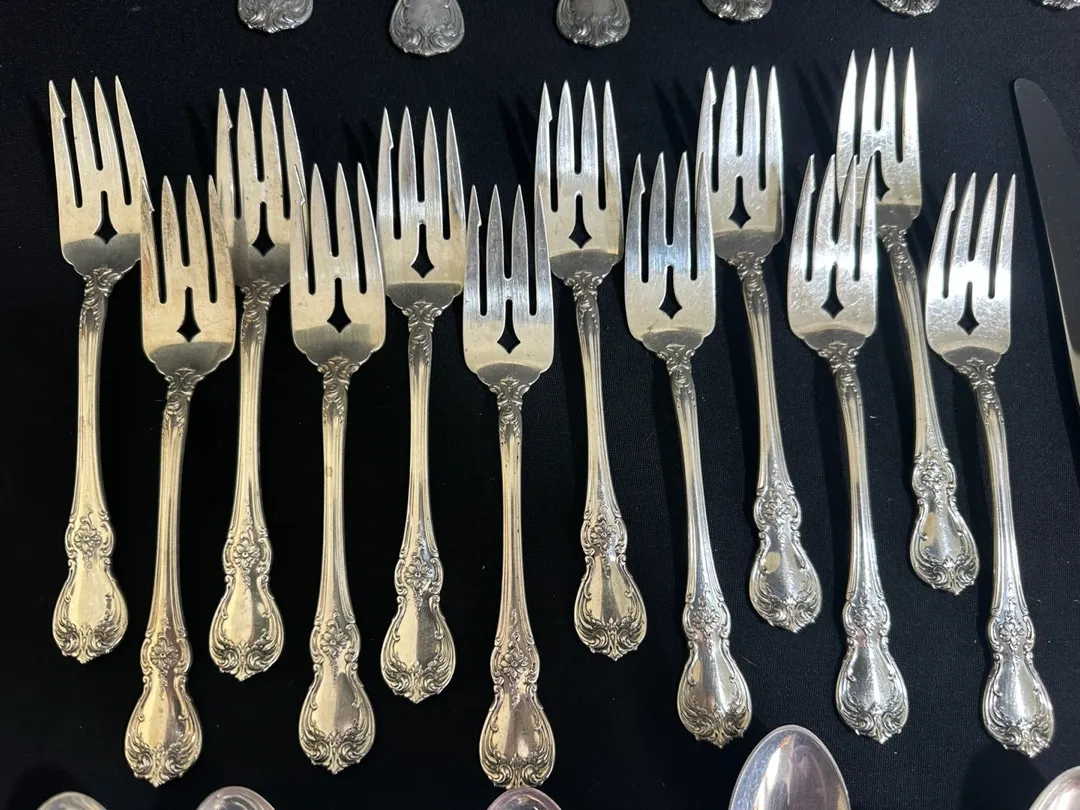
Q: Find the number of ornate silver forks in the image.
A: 12